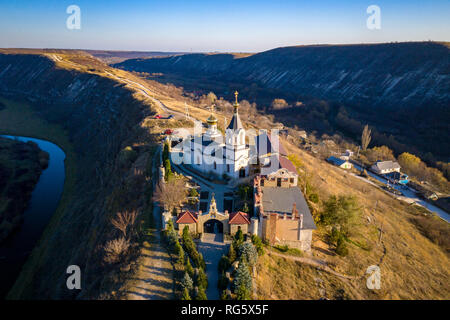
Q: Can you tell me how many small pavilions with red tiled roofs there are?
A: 2